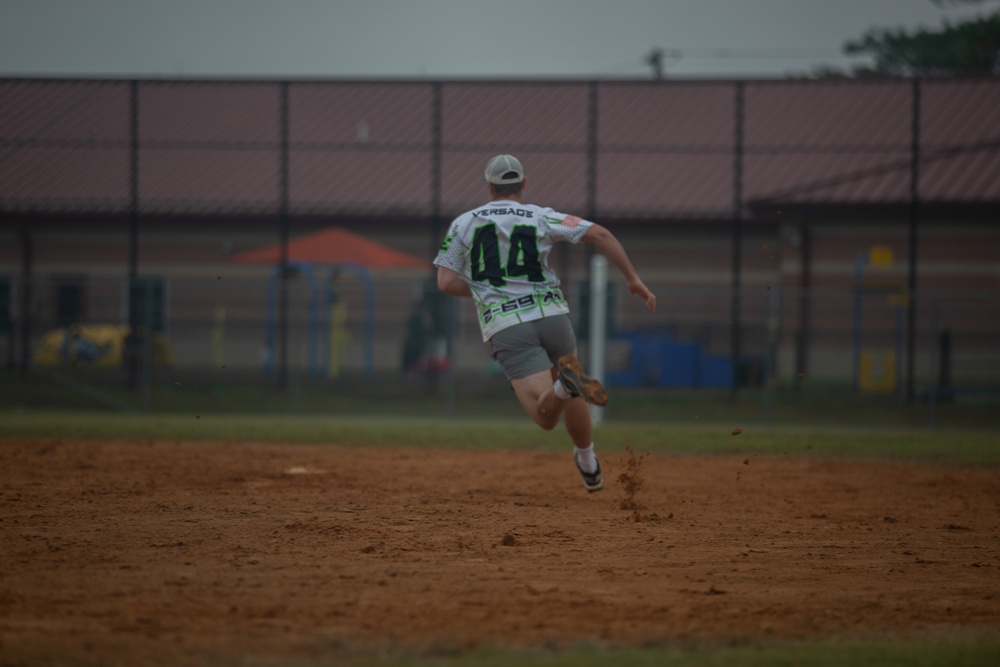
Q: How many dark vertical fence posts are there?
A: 6